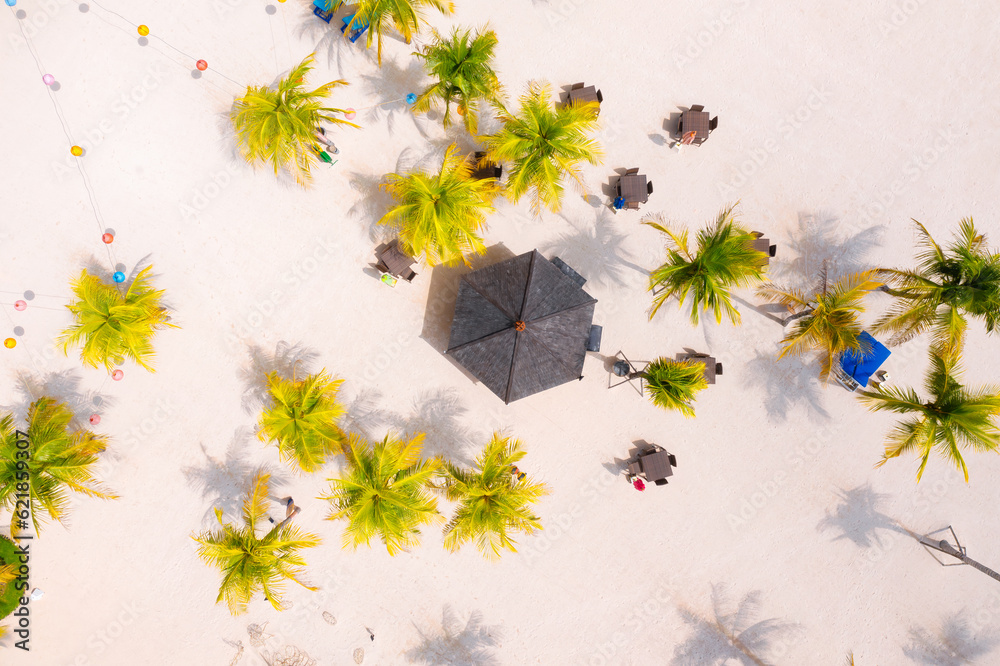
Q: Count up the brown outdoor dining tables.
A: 8